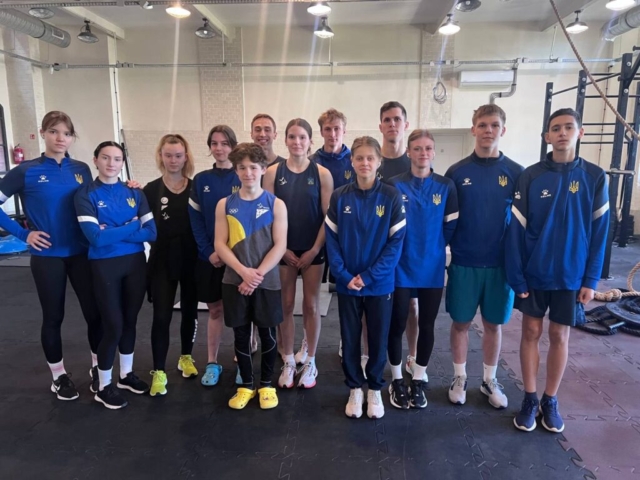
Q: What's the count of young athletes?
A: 13